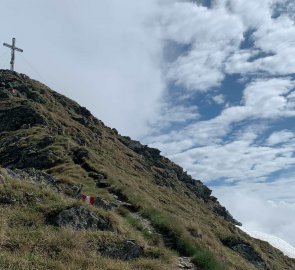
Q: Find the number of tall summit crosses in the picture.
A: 1